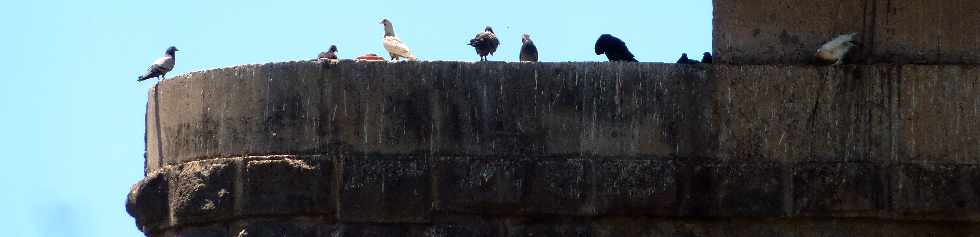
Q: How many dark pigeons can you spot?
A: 7